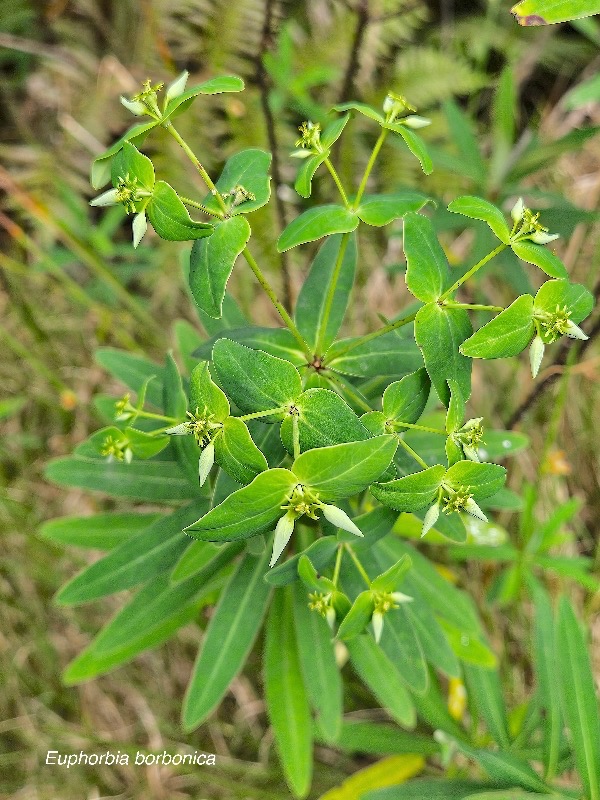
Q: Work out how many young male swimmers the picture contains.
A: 0